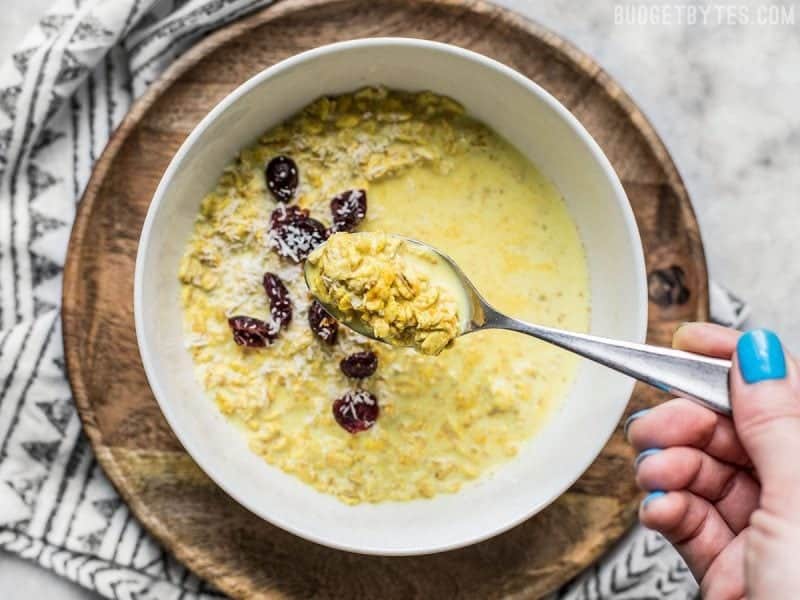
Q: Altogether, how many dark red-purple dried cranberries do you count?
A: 9